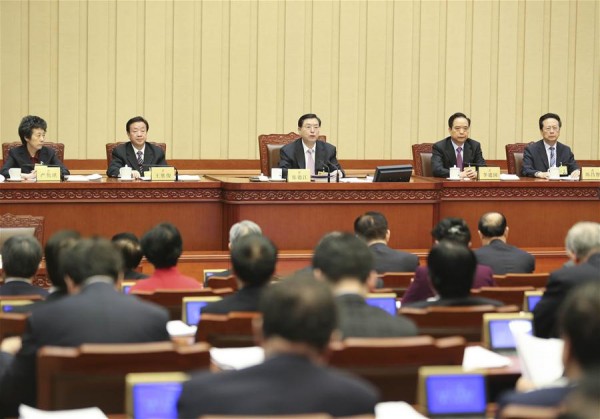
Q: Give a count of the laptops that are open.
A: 9